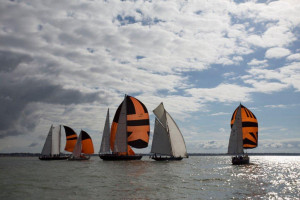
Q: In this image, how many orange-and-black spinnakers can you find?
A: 4